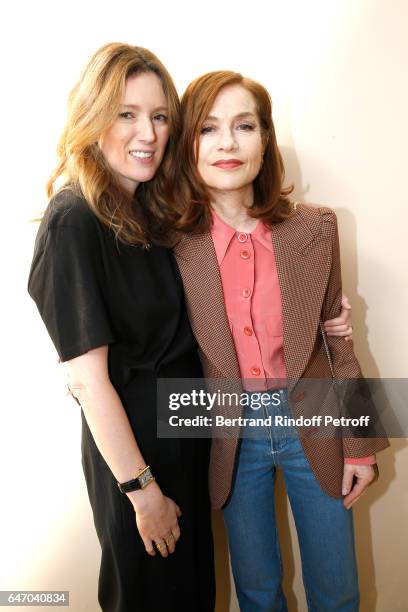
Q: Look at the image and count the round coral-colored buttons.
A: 5